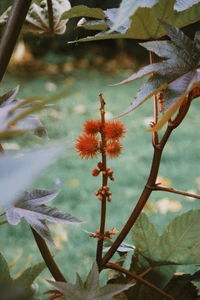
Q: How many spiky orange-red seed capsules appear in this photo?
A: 4